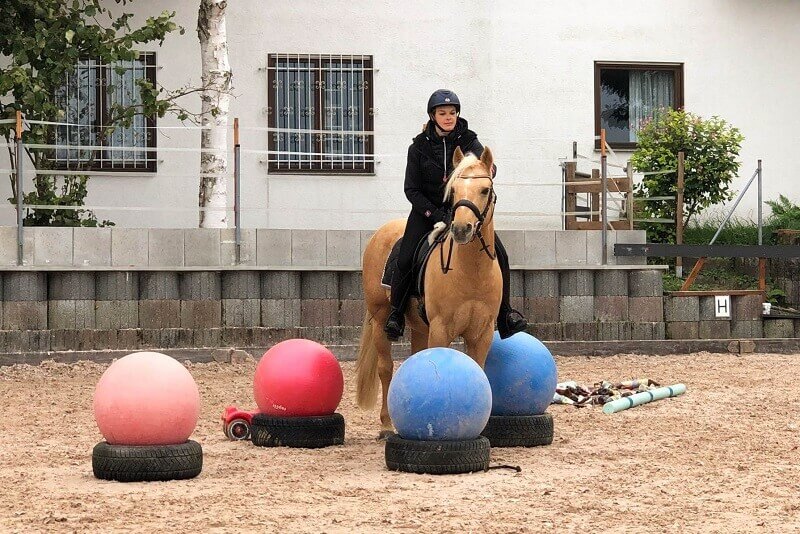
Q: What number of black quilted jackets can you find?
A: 1